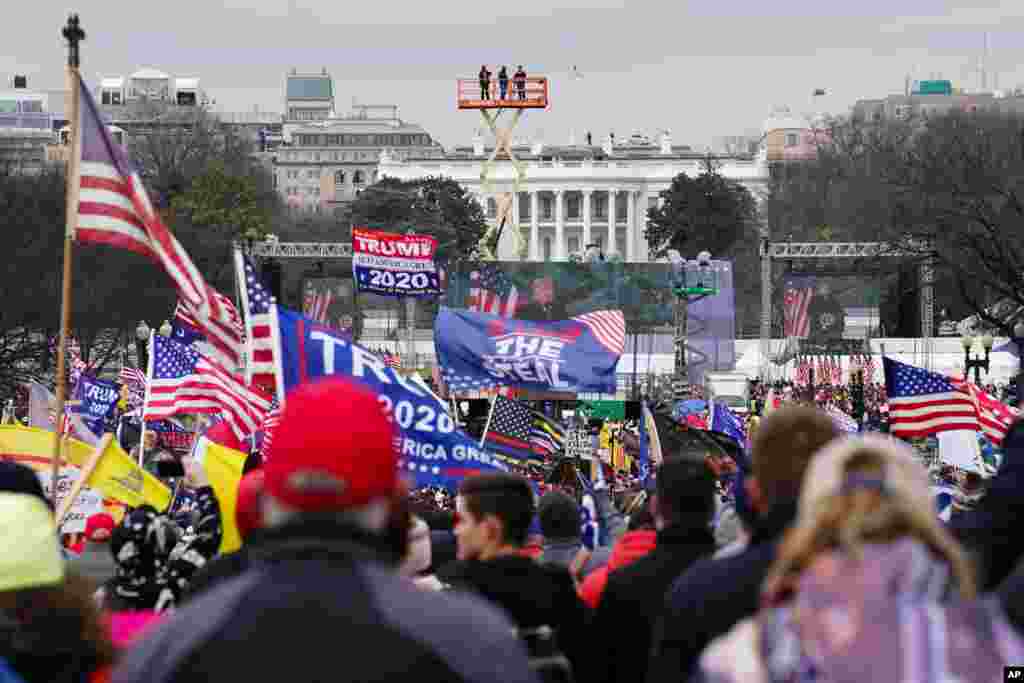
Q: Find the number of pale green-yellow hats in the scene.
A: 1